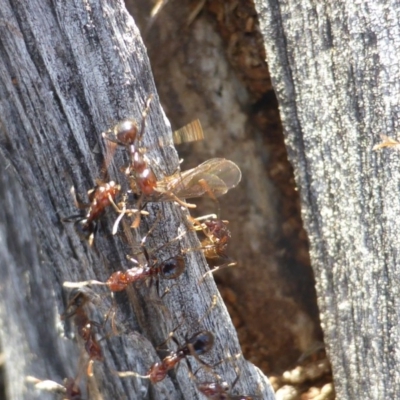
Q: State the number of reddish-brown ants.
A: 8